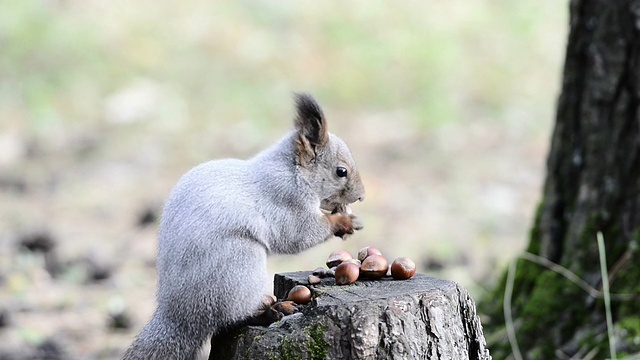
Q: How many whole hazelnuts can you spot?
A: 6